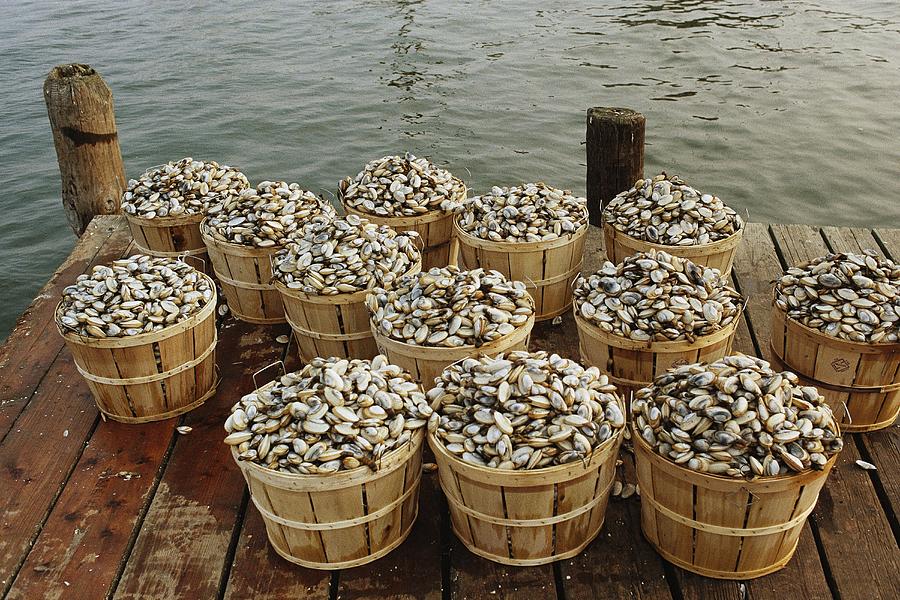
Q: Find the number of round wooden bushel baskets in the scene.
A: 13